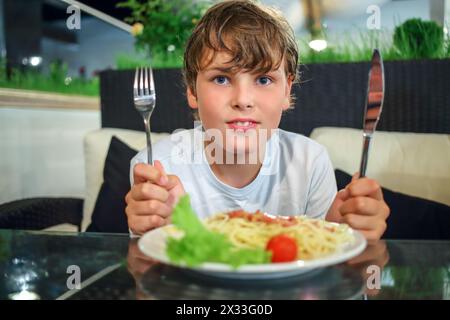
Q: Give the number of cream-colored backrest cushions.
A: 2